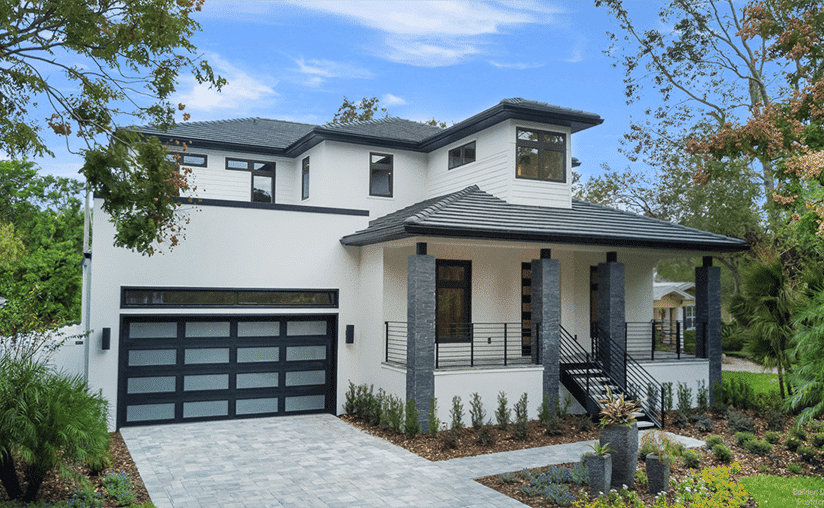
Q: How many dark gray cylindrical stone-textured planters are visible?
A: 3